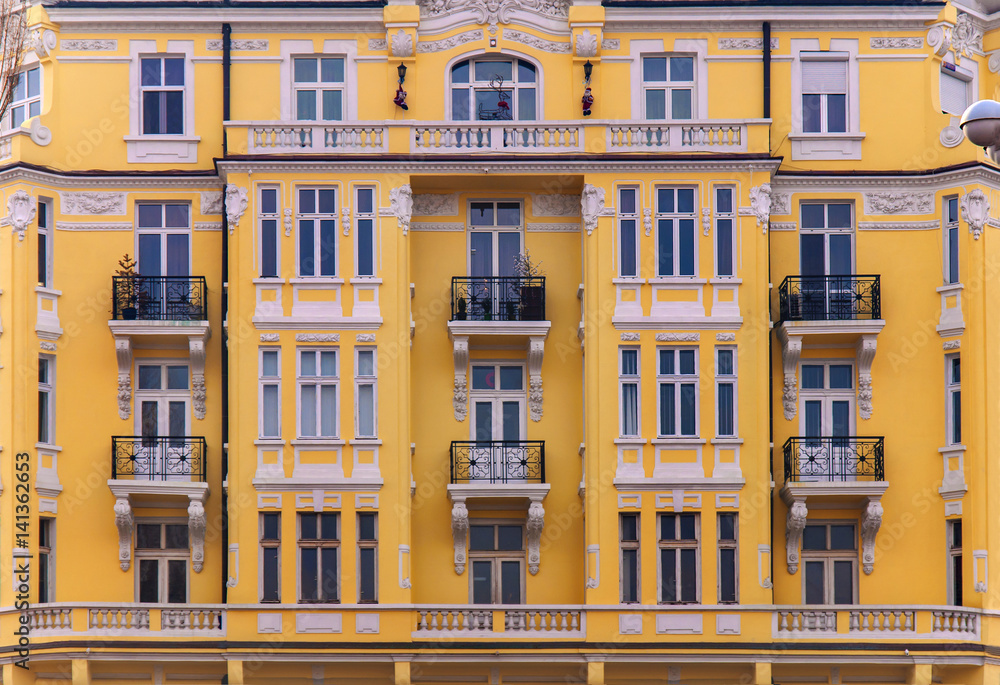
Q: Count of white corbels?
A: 12